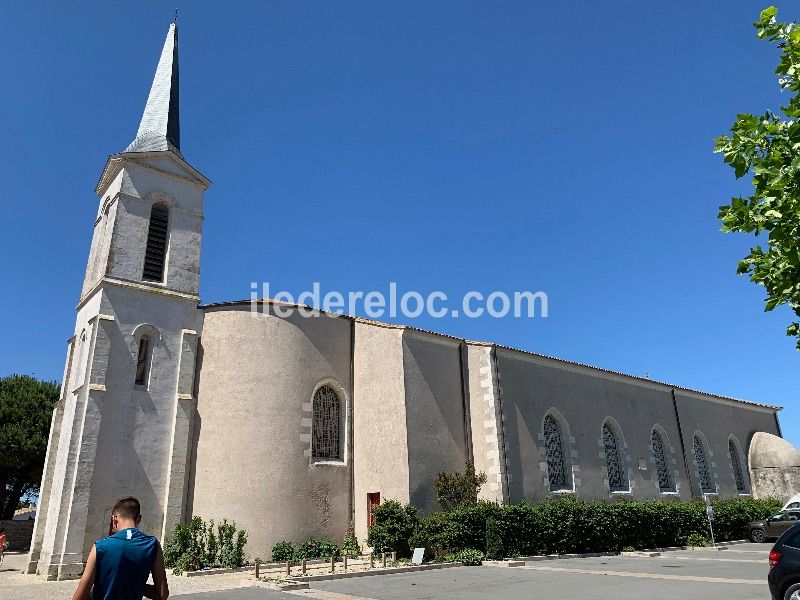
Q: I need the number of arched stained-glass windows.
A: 6